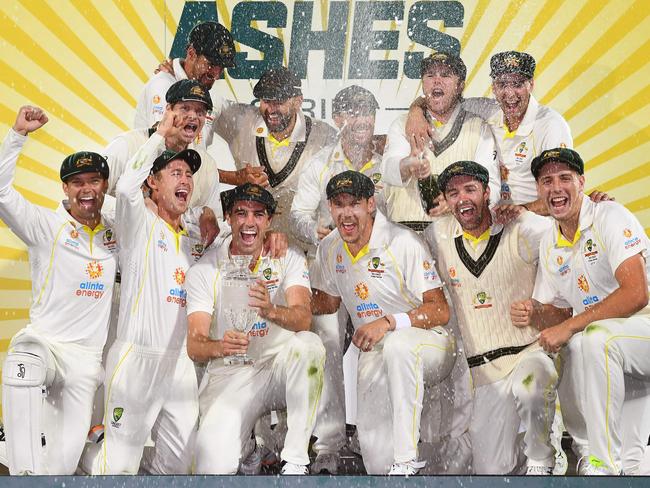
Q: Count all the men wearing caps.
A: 12